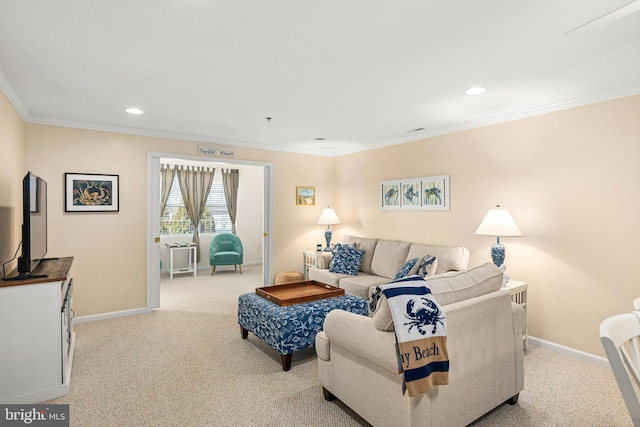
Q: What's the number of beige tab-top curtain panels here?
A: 3